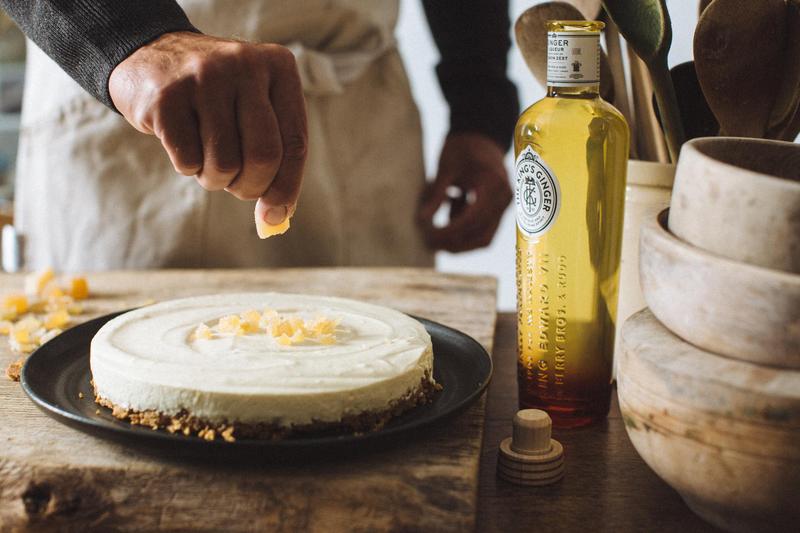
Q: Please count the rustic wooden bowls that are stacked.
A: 3